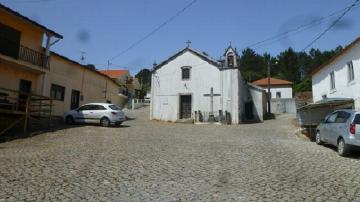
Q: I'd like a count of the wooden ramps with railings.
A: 1